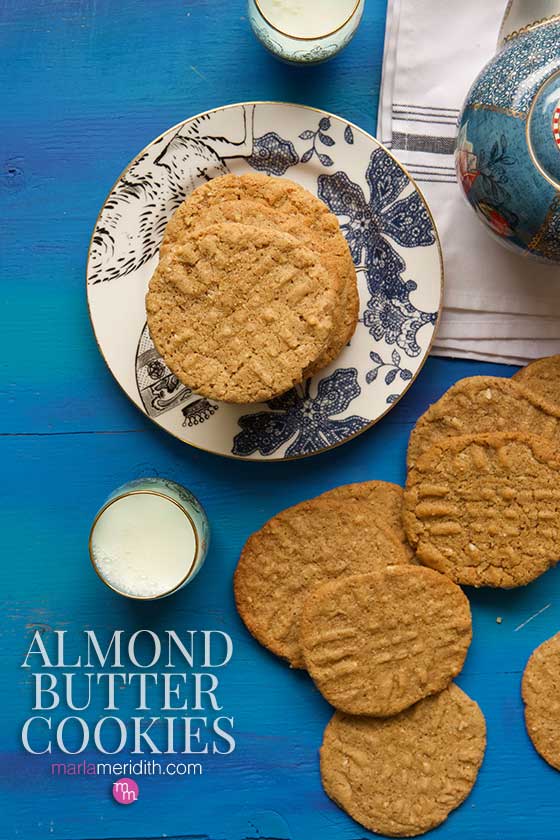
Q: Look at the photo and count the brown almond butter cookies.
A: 11